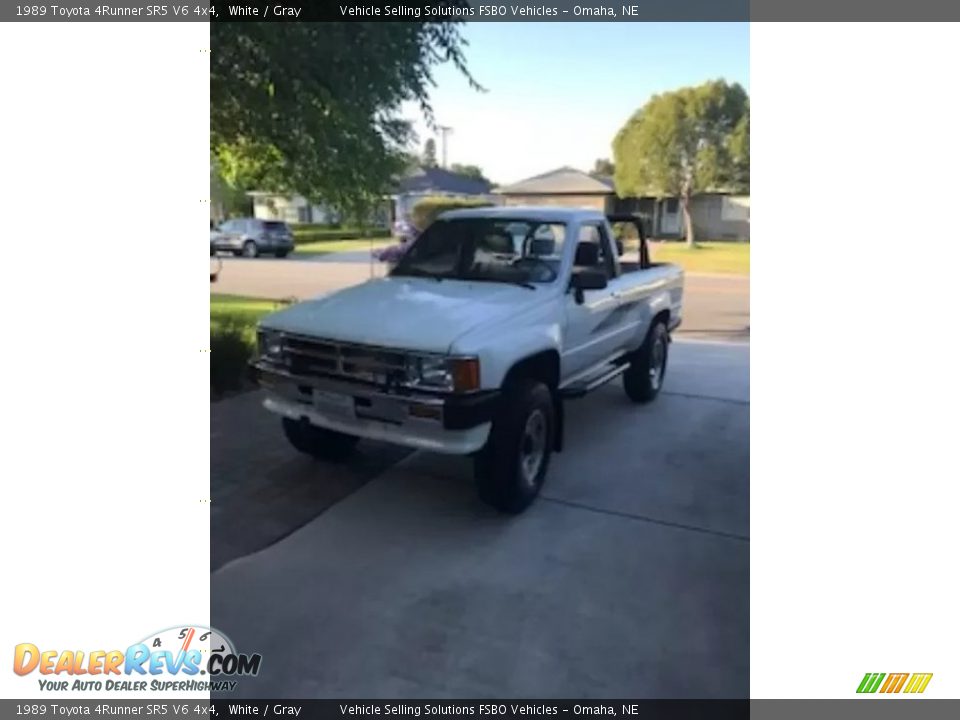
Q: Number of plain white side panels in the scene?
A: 2